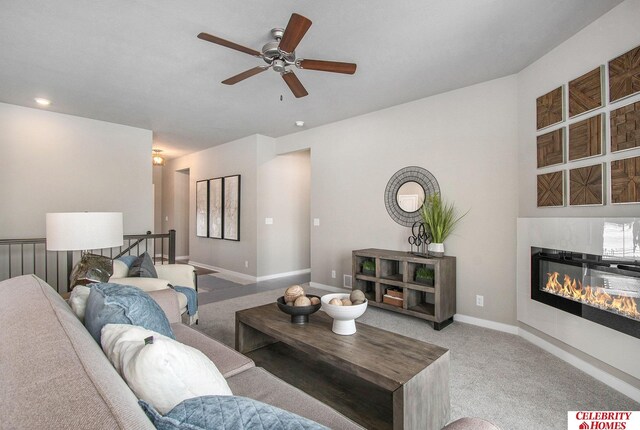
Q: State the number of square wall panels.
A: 9